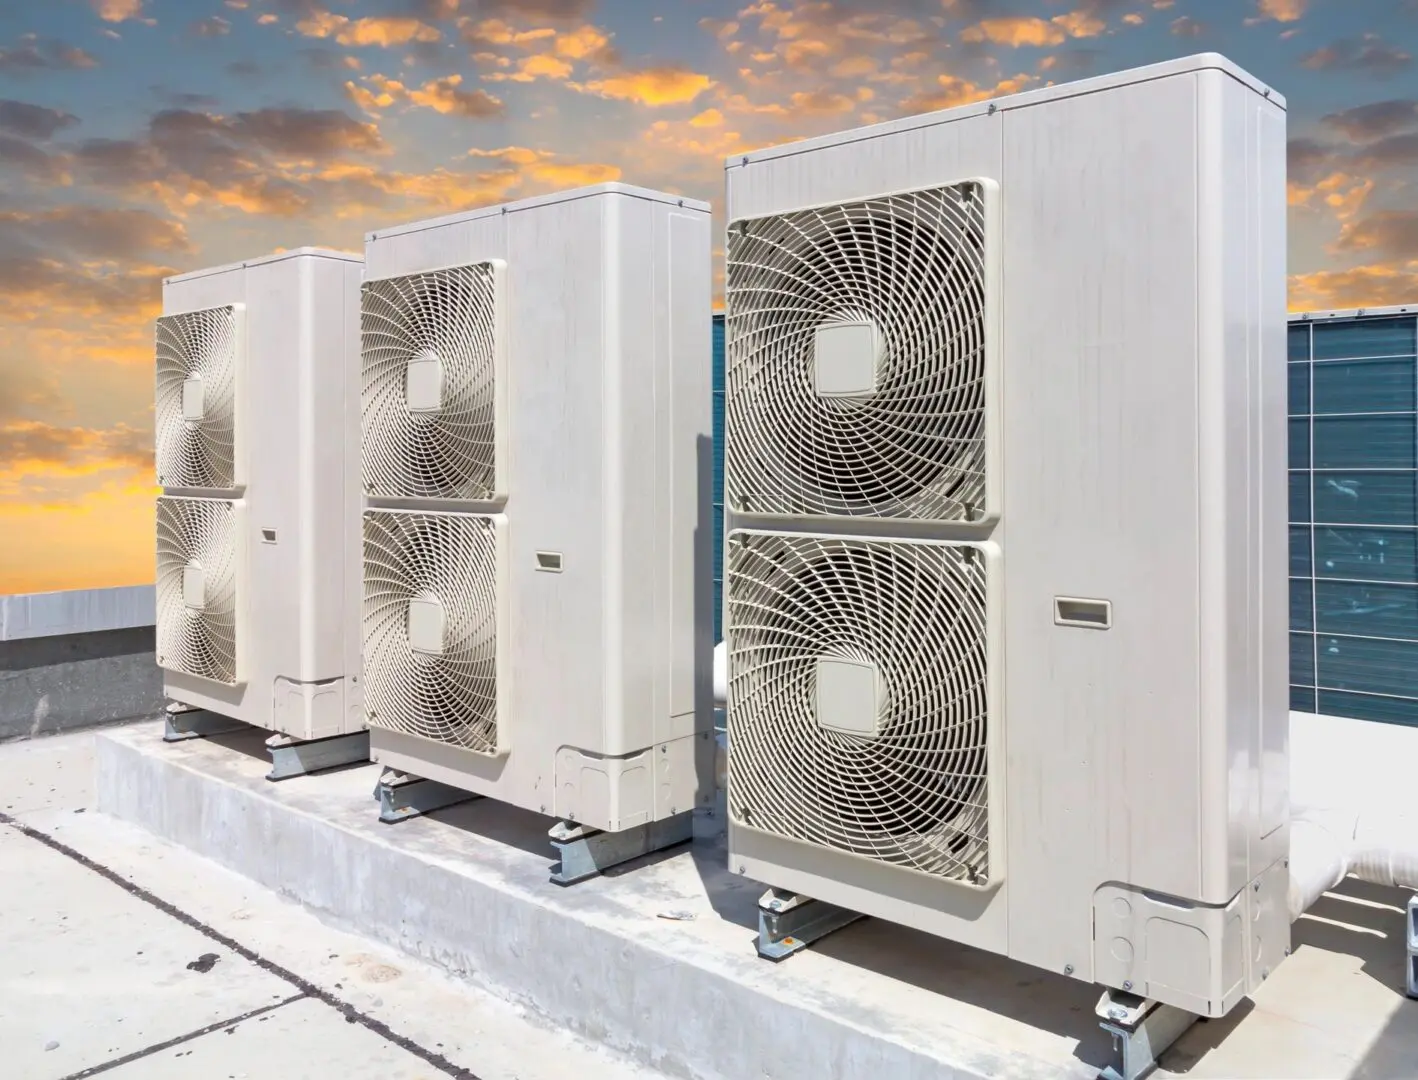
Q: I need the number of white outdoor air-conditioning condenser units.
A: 3